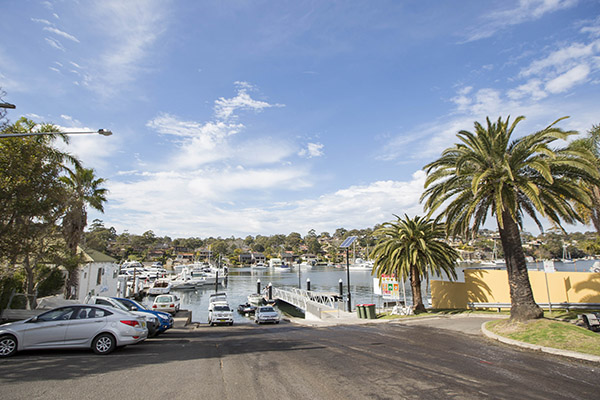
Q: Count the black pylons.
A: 4